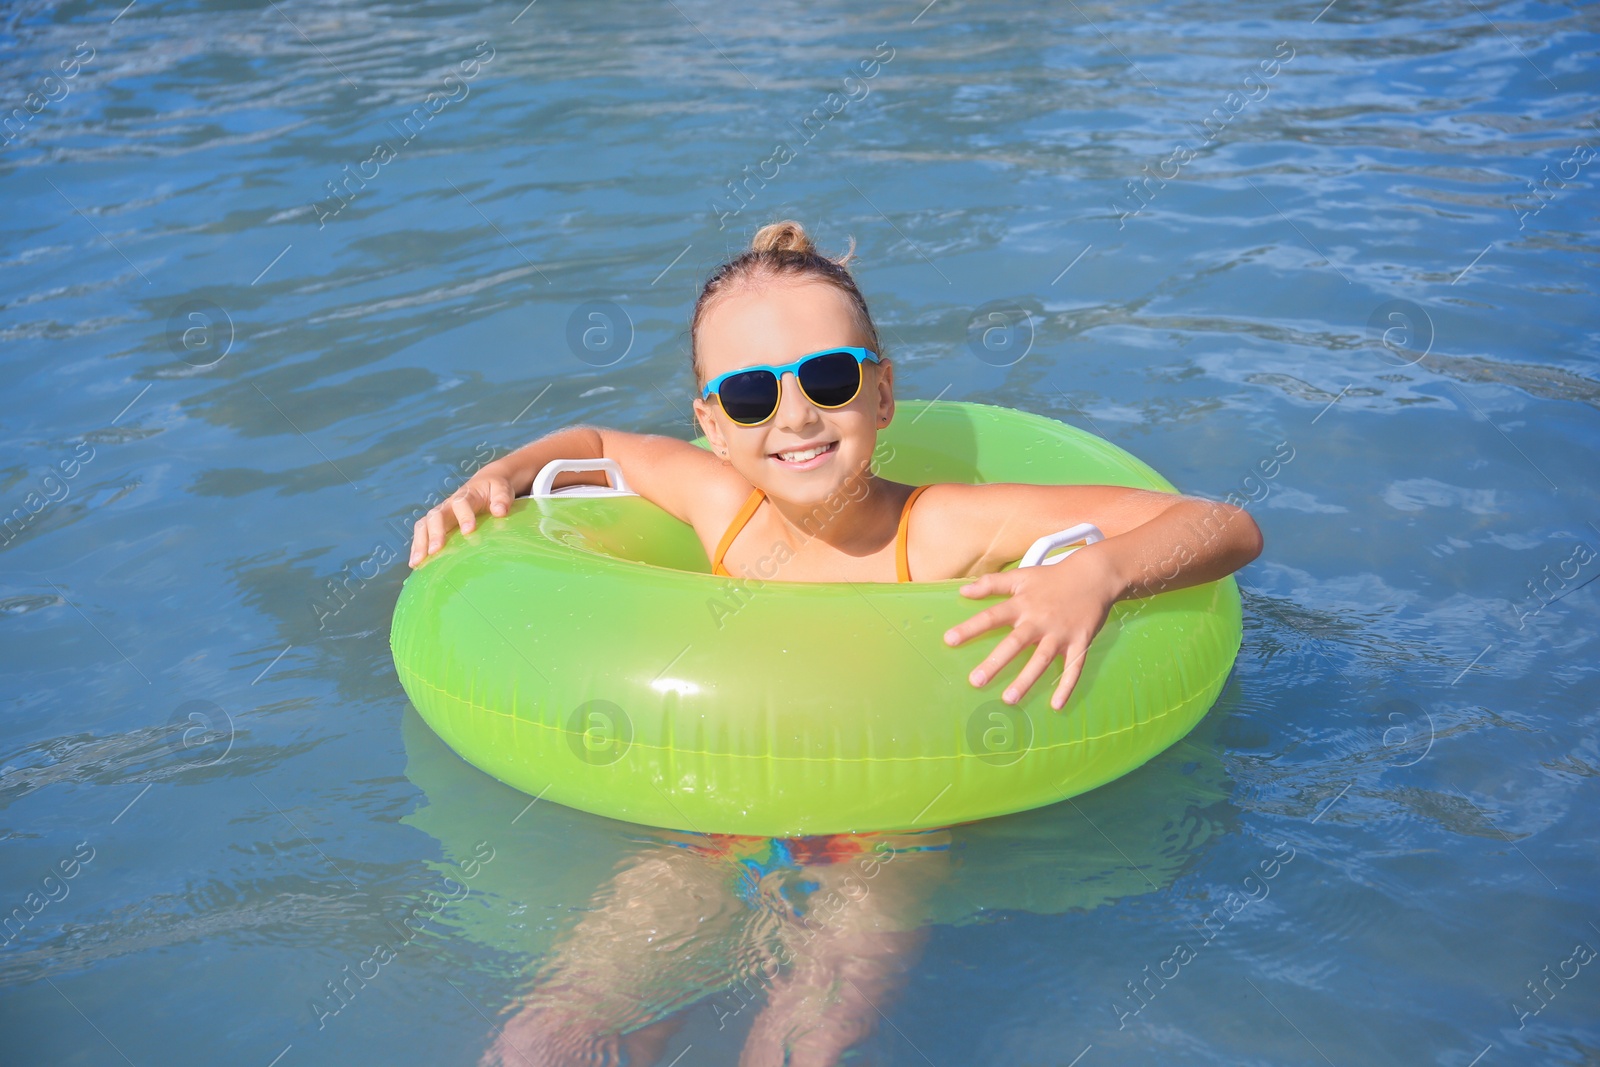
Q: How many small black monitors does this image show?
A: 0